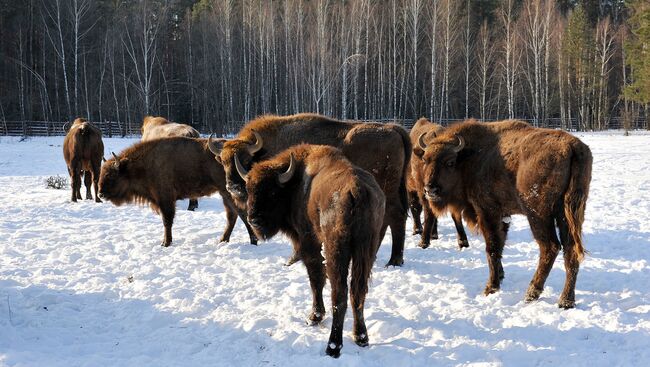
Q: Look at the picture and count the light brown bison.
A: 1